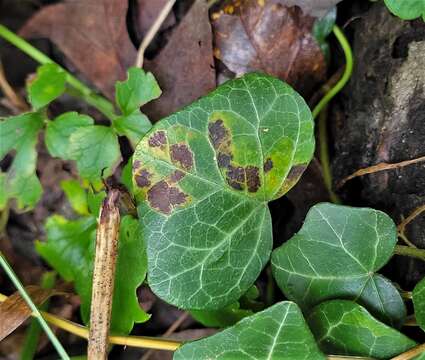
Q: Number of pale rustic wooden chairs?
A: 0